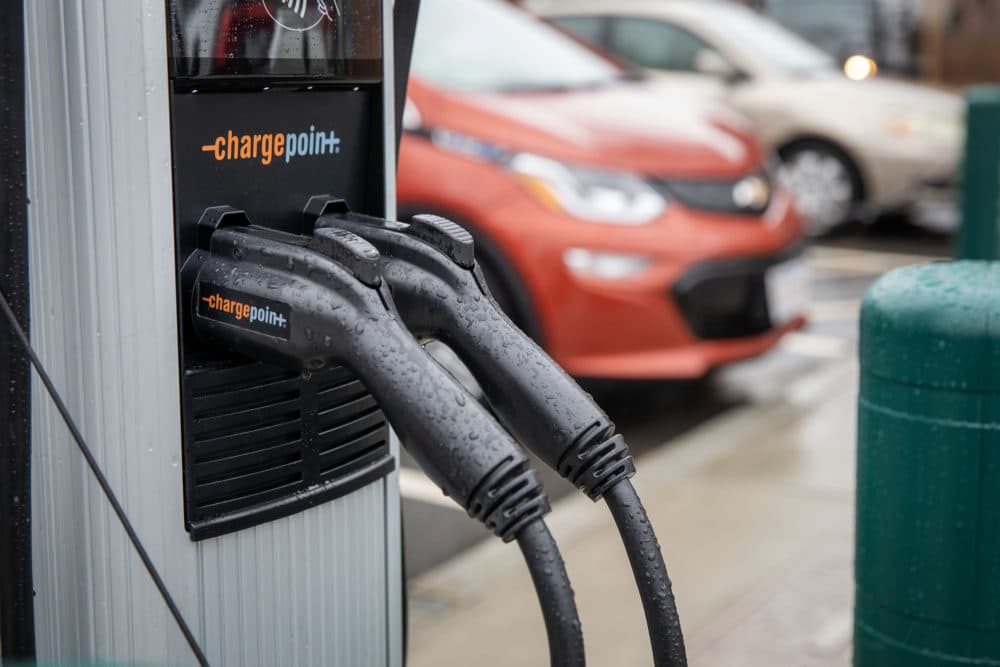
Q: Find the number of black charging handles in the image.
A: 2